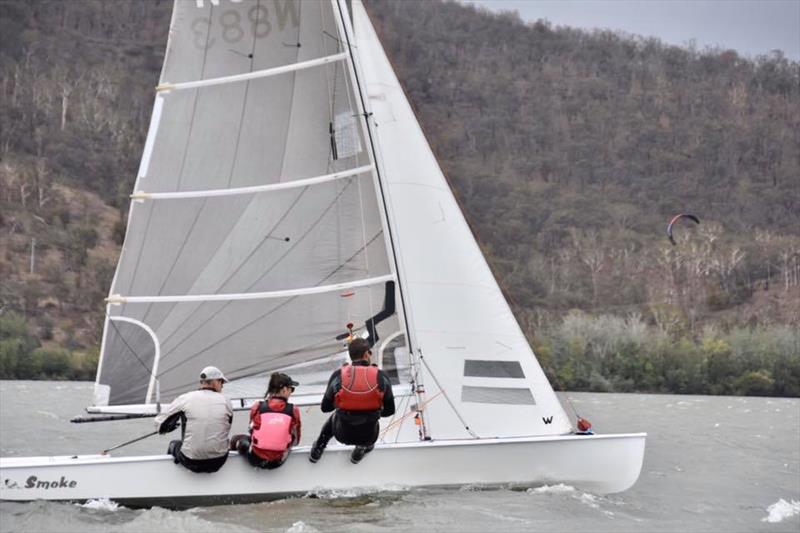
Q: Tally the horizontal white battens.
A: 3